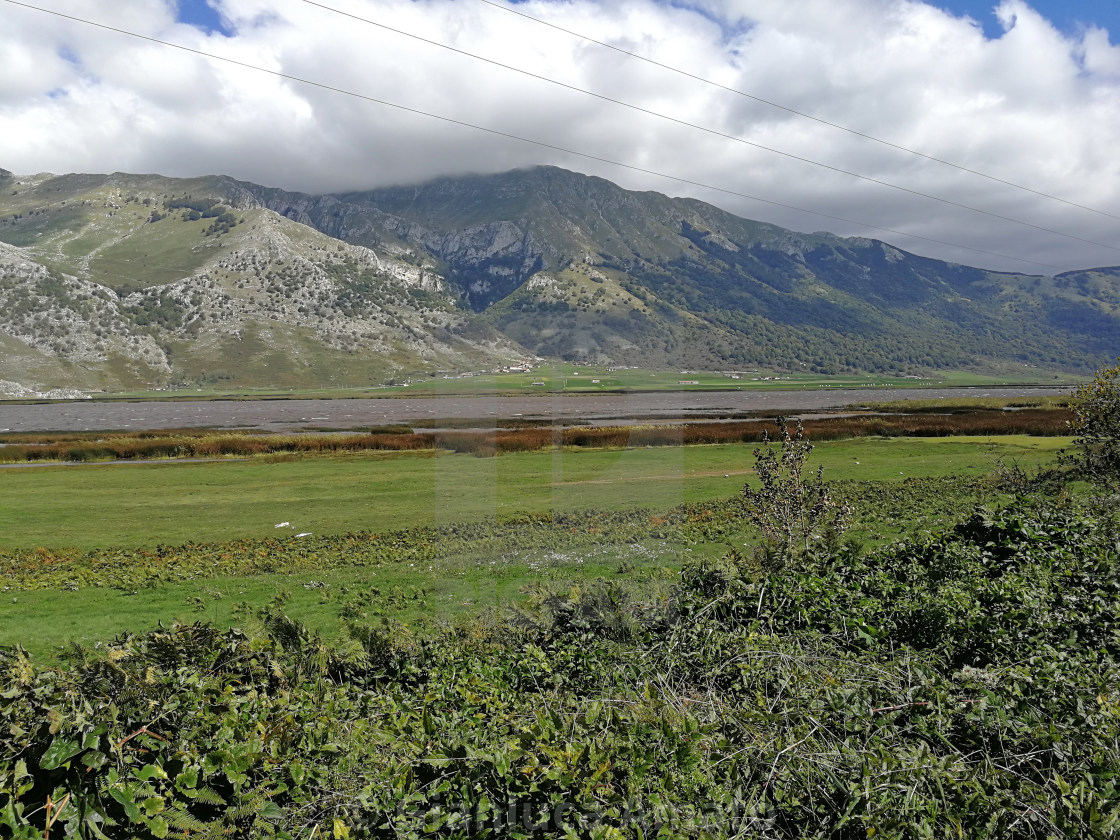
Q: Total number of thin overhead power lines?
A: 3